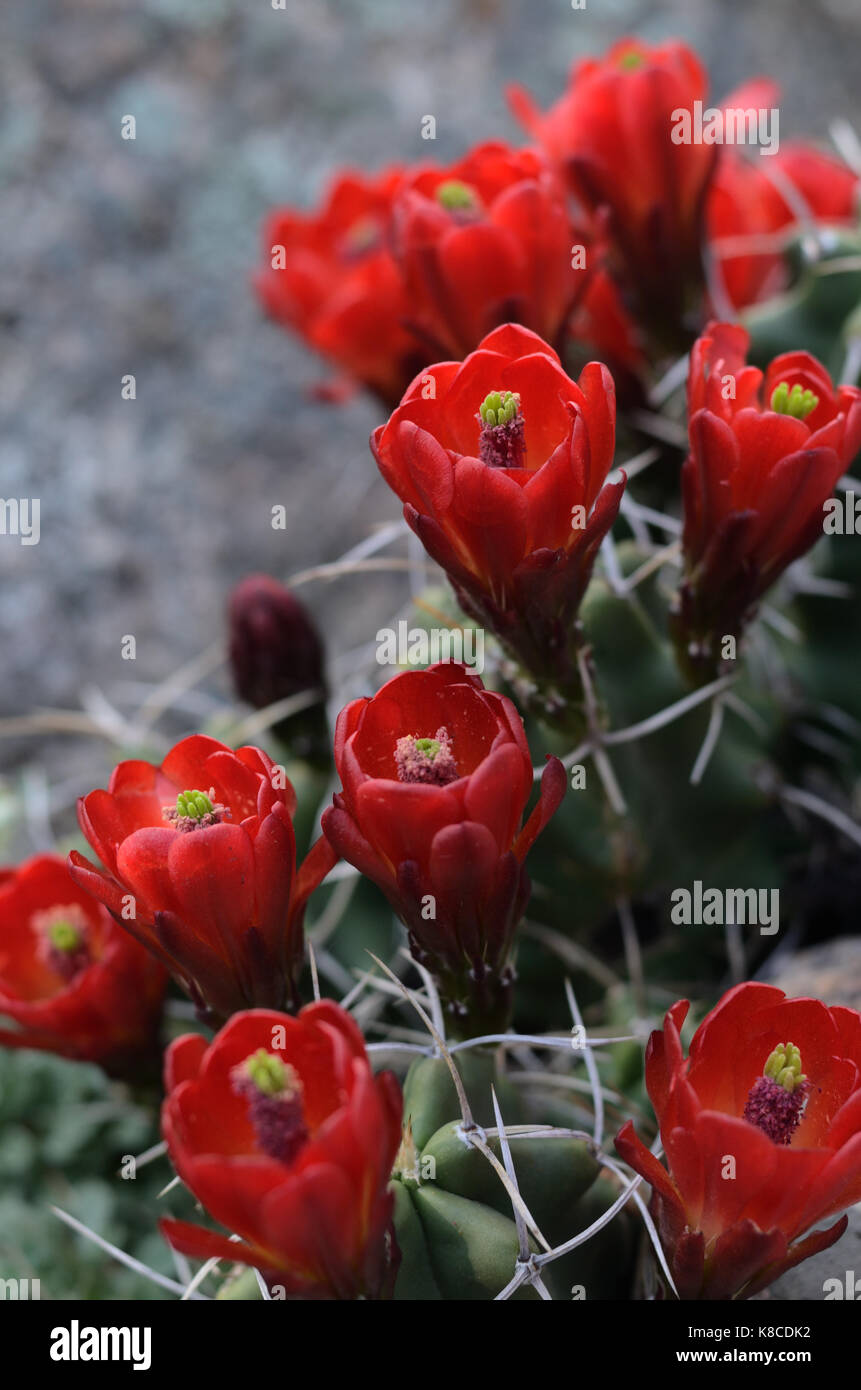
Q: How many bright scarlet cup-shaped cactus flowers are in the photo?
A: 11